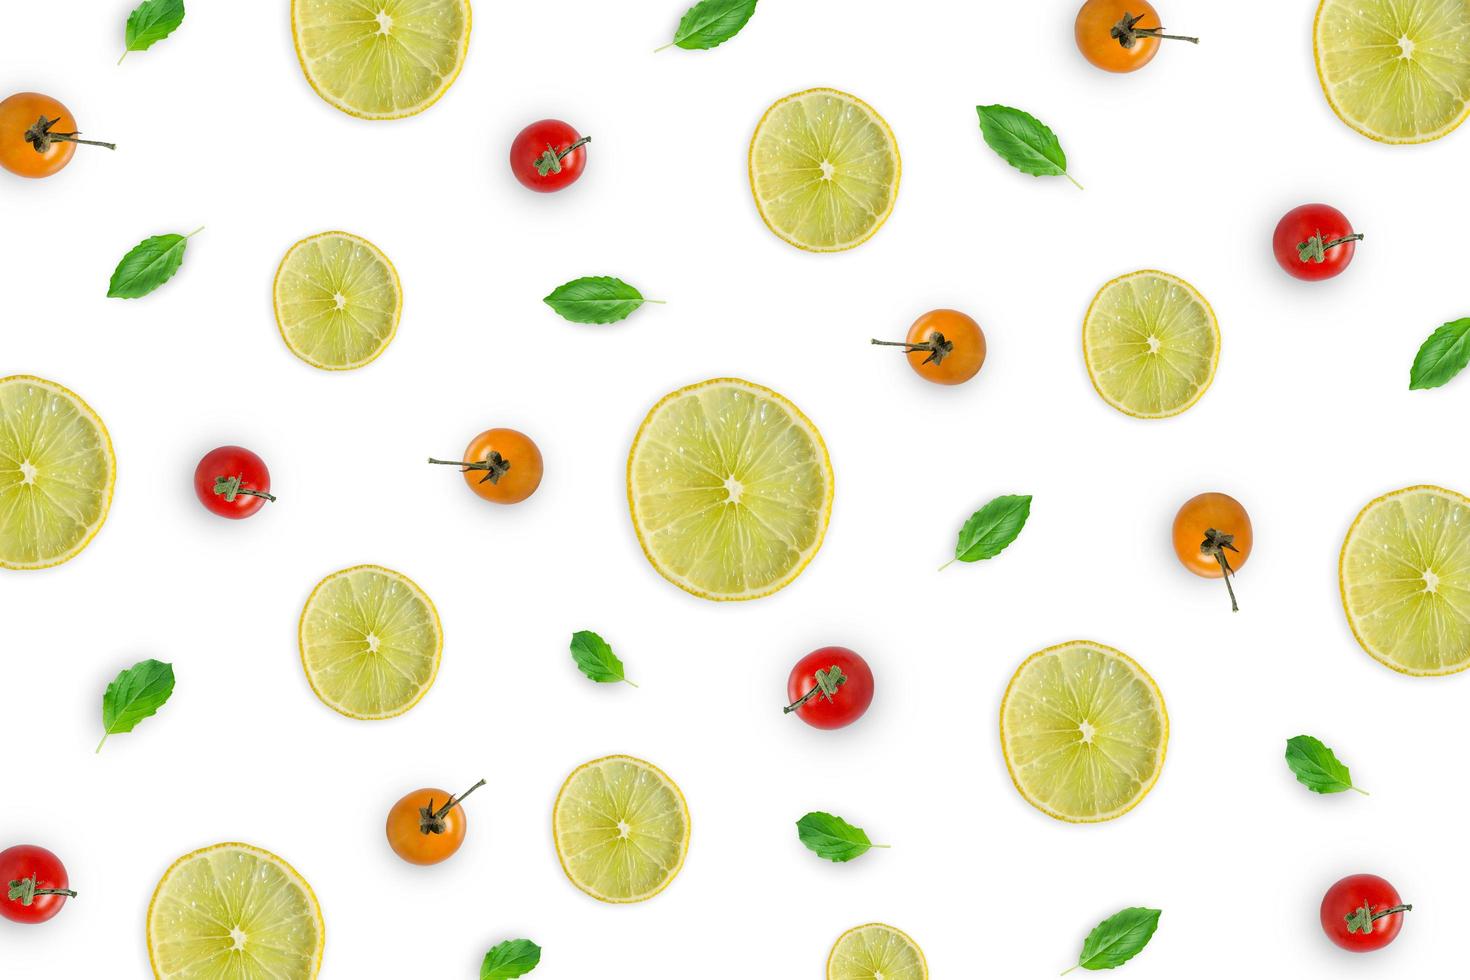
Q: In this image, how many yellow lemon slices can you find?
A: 13